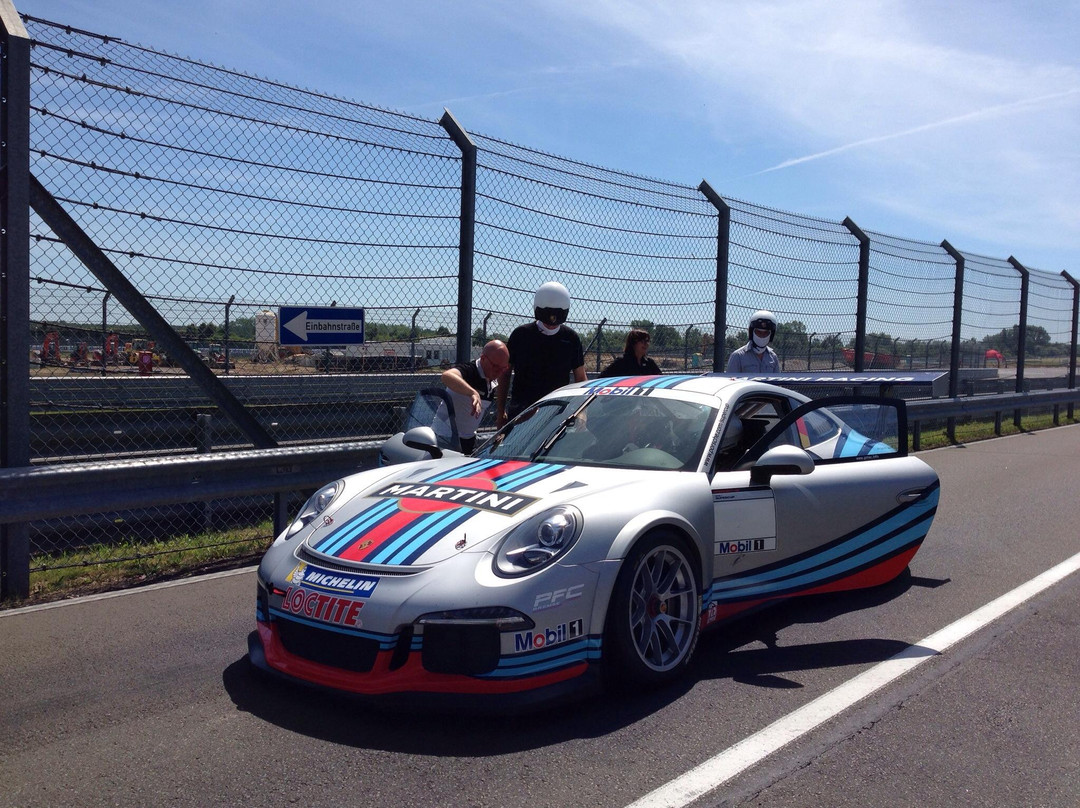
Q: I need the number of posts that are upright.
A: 7